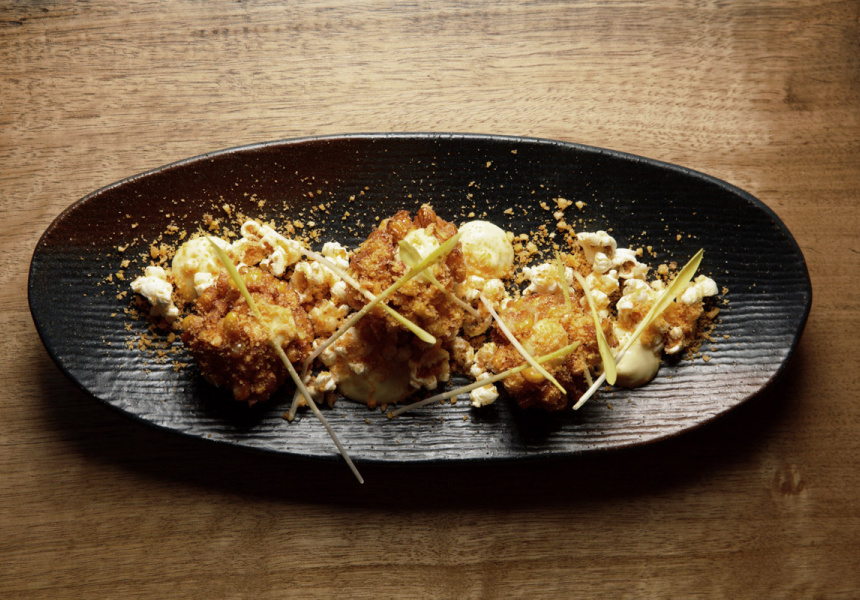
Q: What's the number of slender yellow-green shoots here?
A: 9